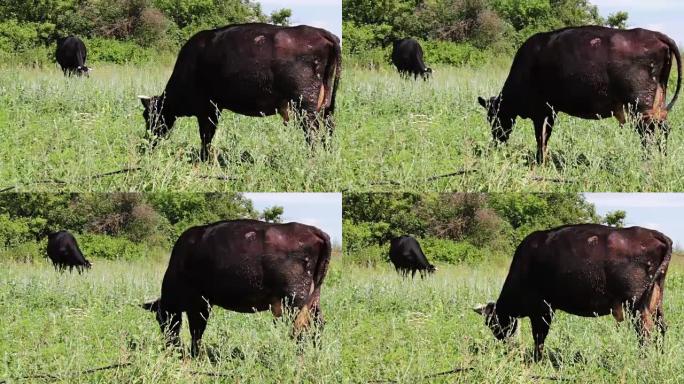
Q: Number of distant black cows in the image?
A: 4